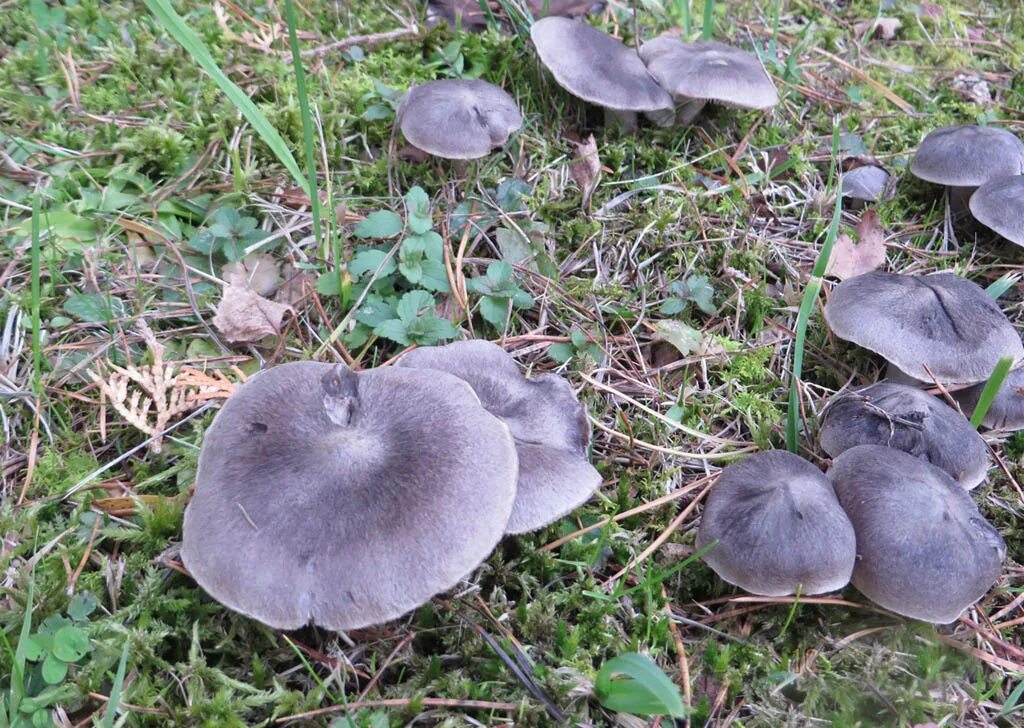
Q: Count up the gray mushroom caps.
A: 13